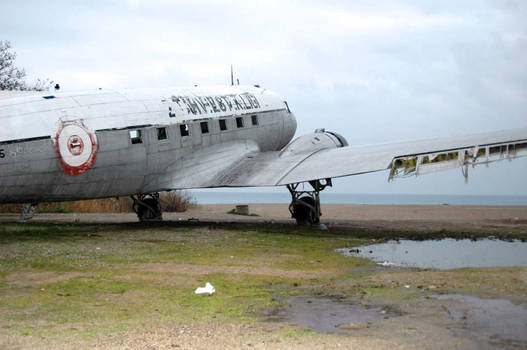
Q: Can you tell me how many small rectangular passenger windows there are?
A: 7